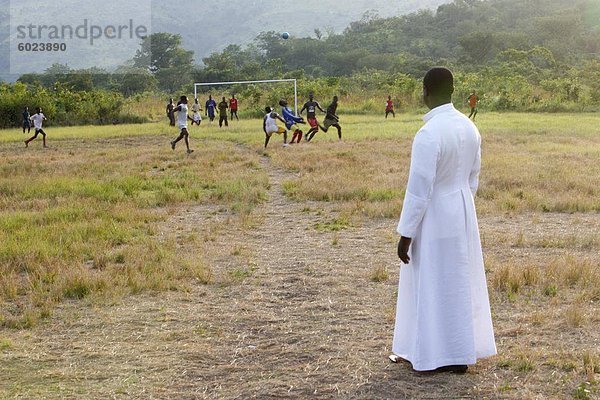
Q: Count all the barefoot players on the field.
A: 1